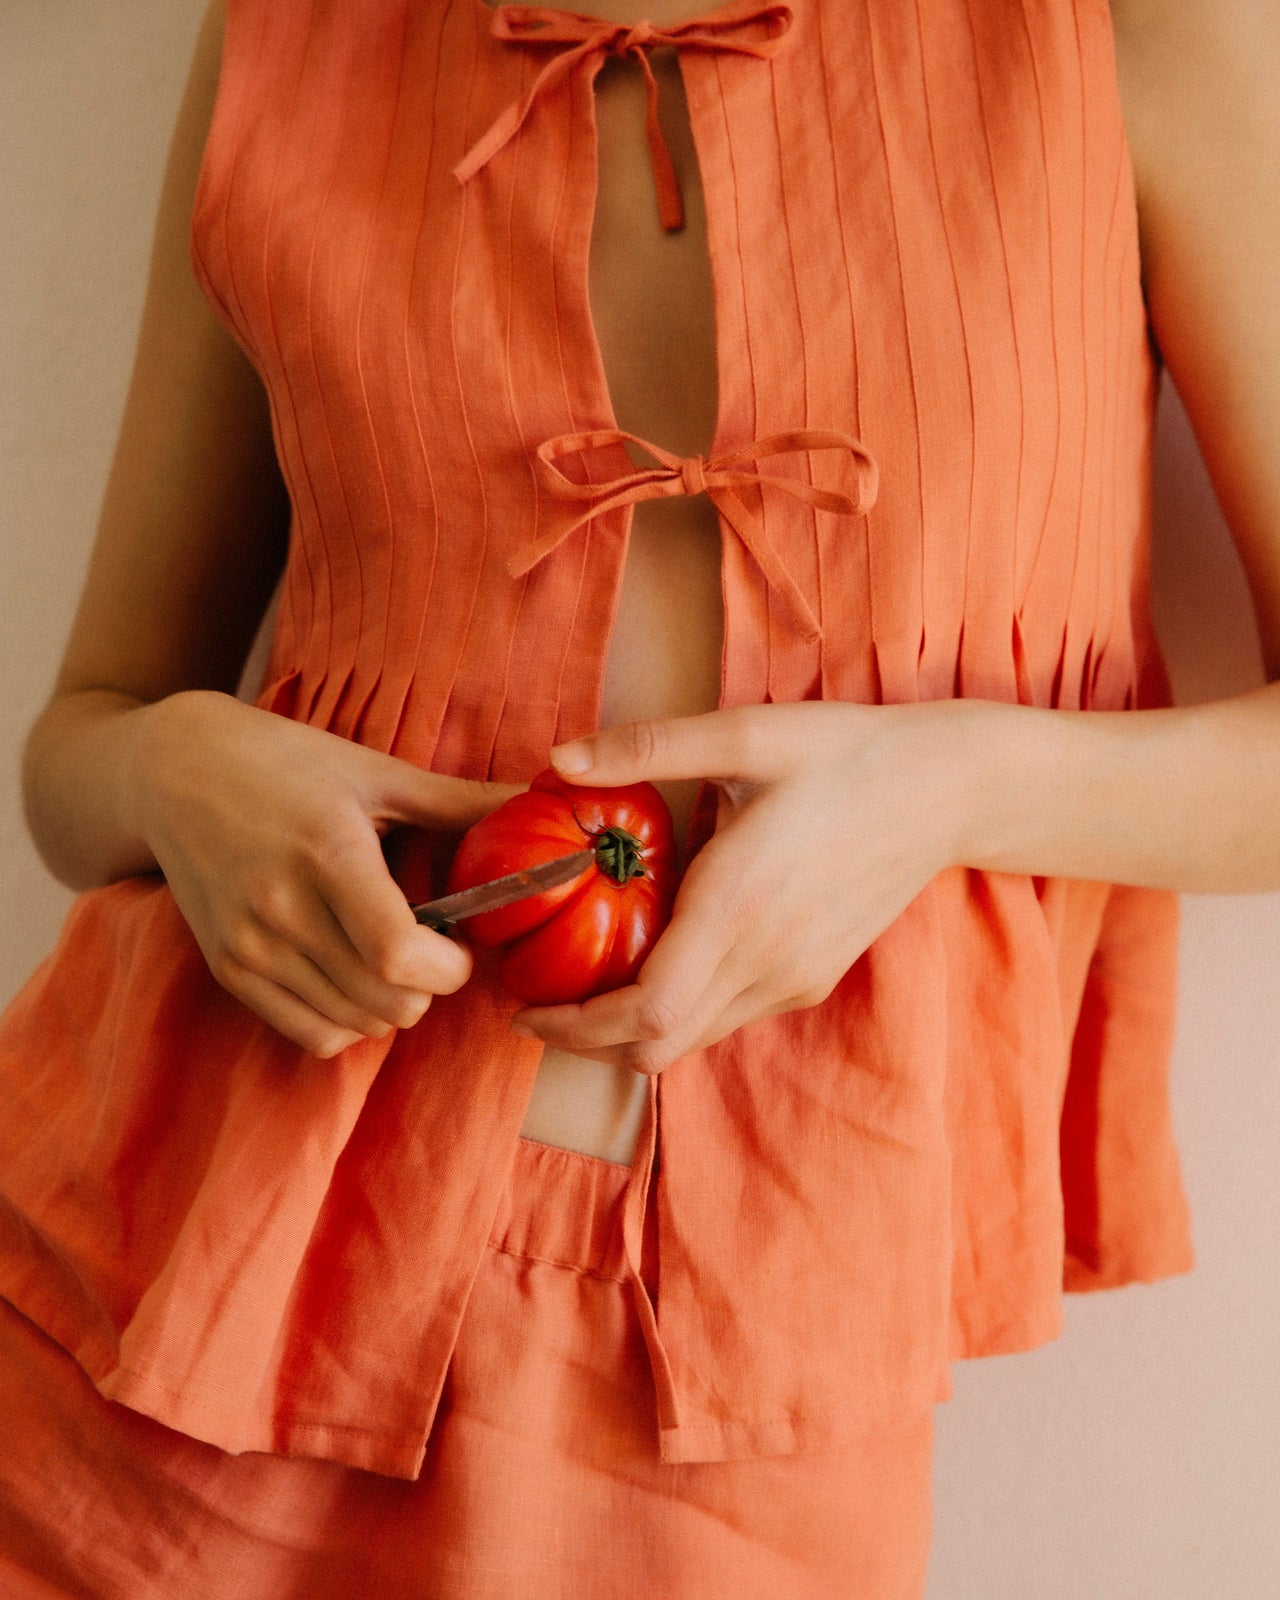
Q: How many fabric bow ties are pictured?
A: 2